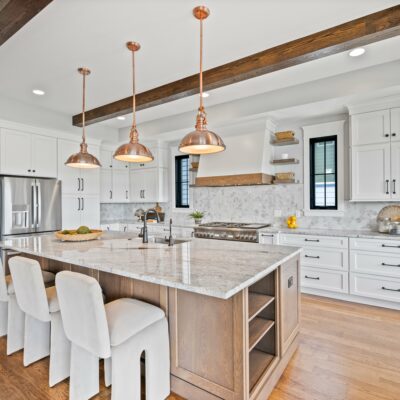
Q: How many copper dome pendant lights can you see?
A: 3